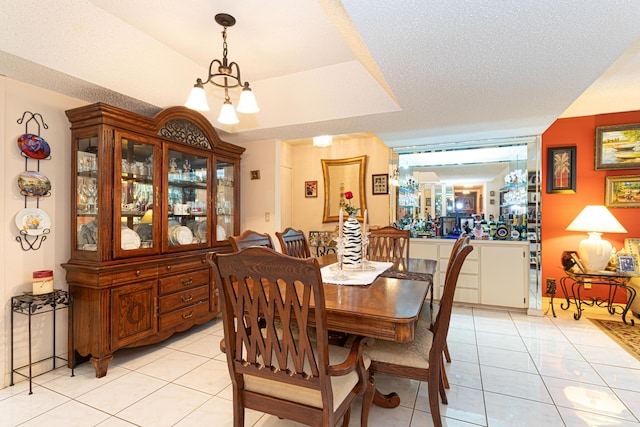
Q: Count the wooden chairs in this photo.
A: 6